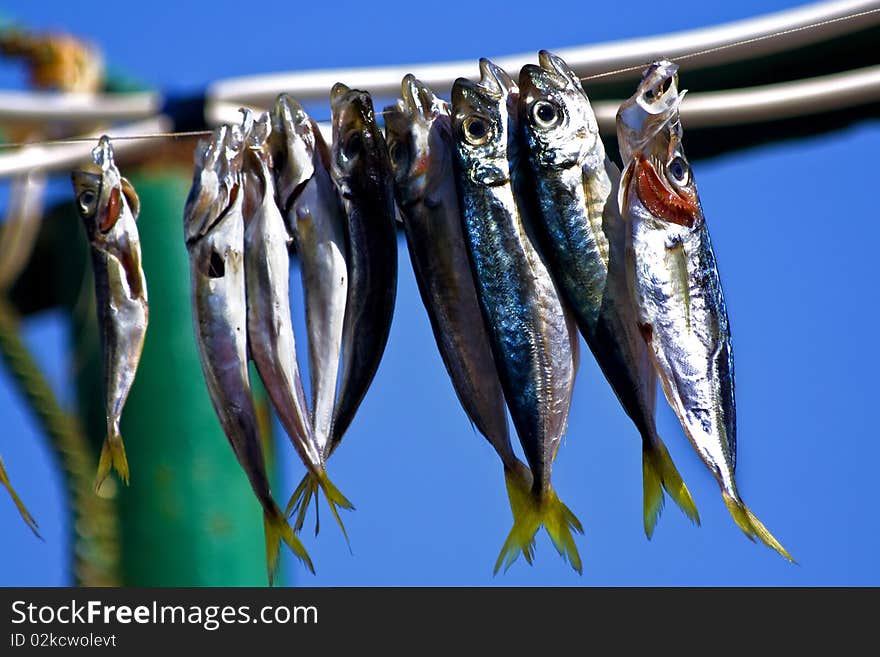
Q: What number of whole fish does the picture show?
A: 9